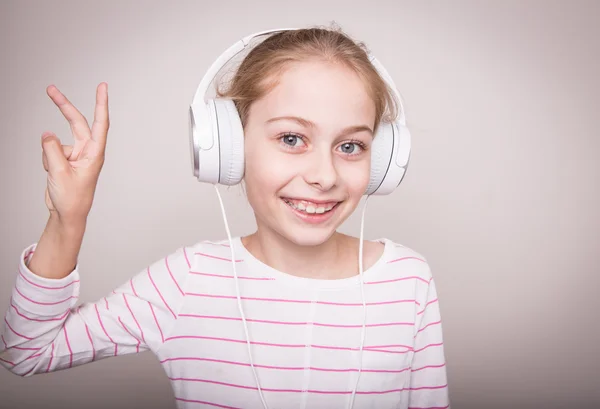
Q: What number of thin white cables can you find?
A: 2